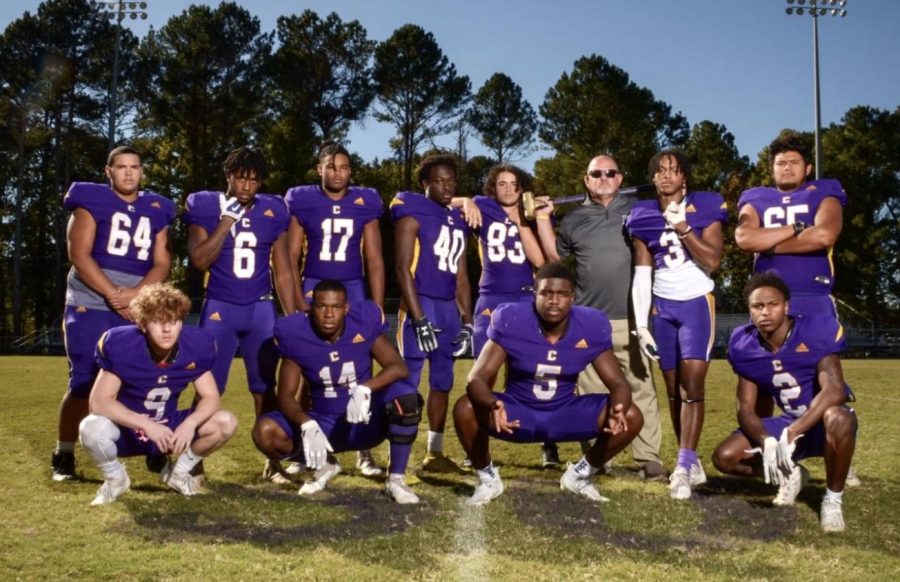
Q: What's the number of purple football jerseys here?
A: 11